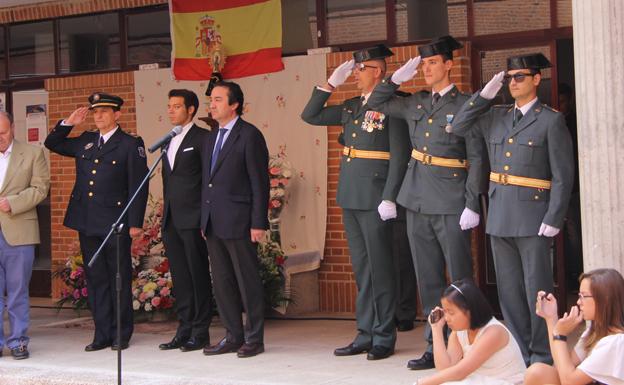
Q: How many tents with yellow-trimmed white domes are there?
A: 0